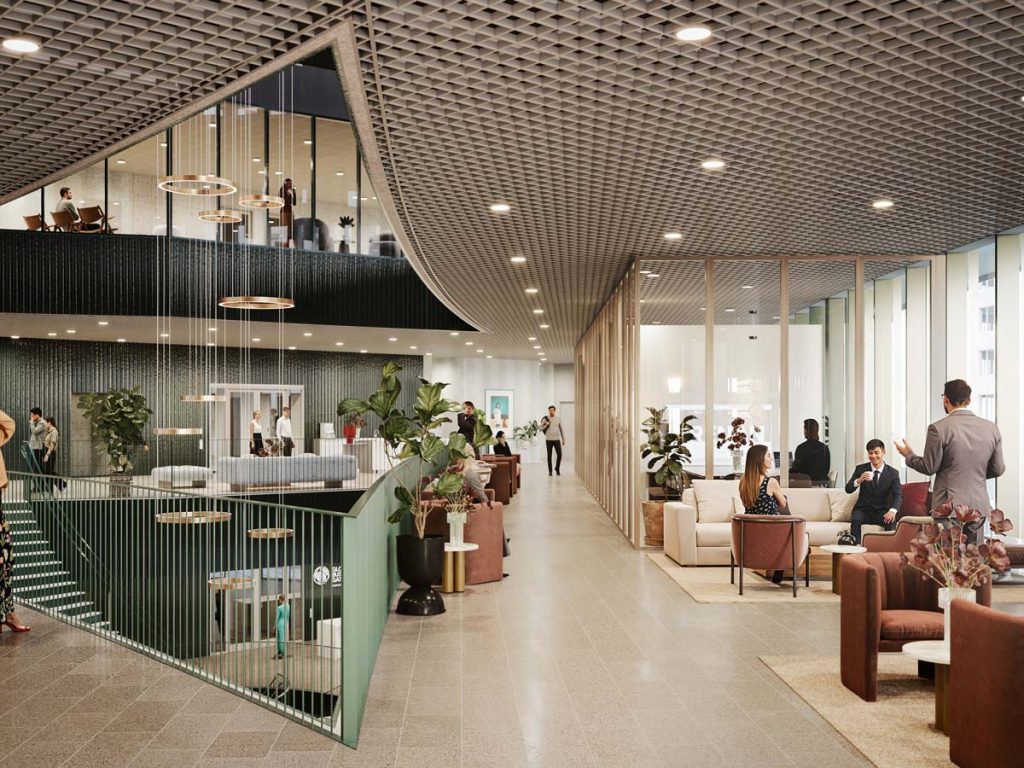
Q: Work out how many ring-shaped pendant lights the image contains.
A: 9